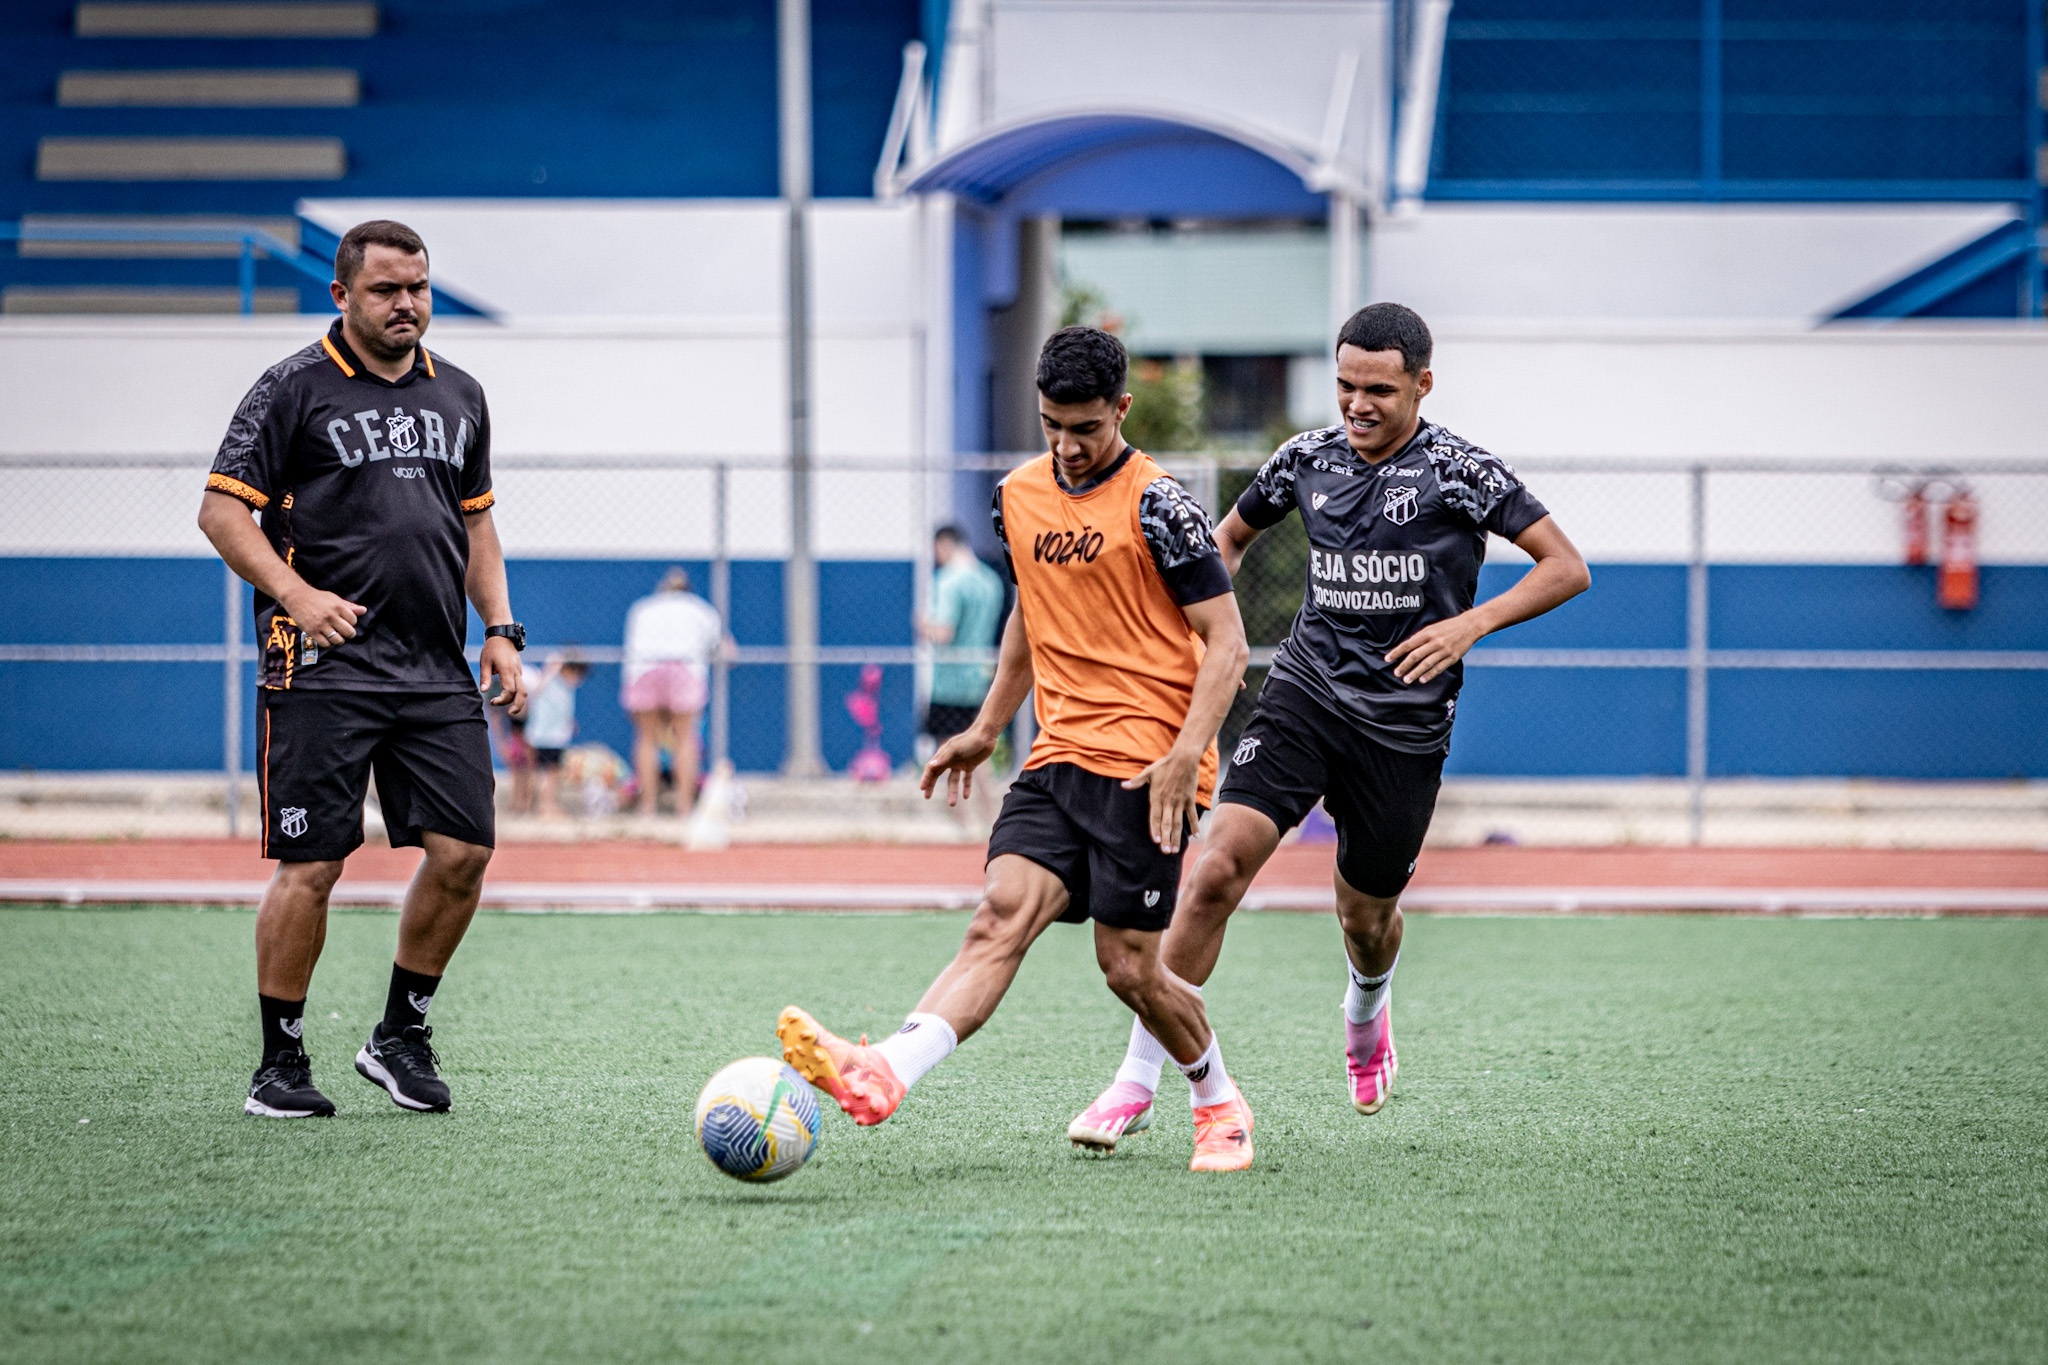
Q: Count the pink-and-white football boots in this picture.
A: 2